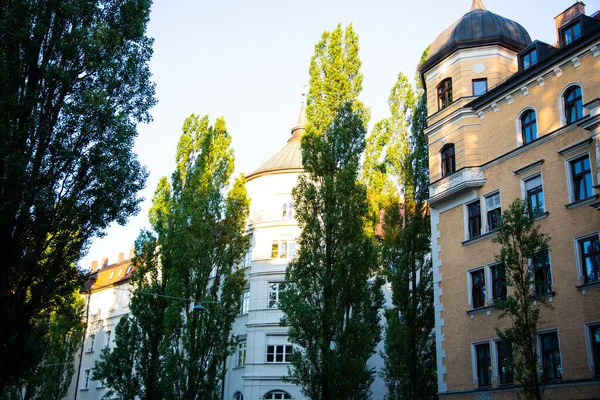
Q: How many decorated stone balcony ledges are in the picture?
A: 1